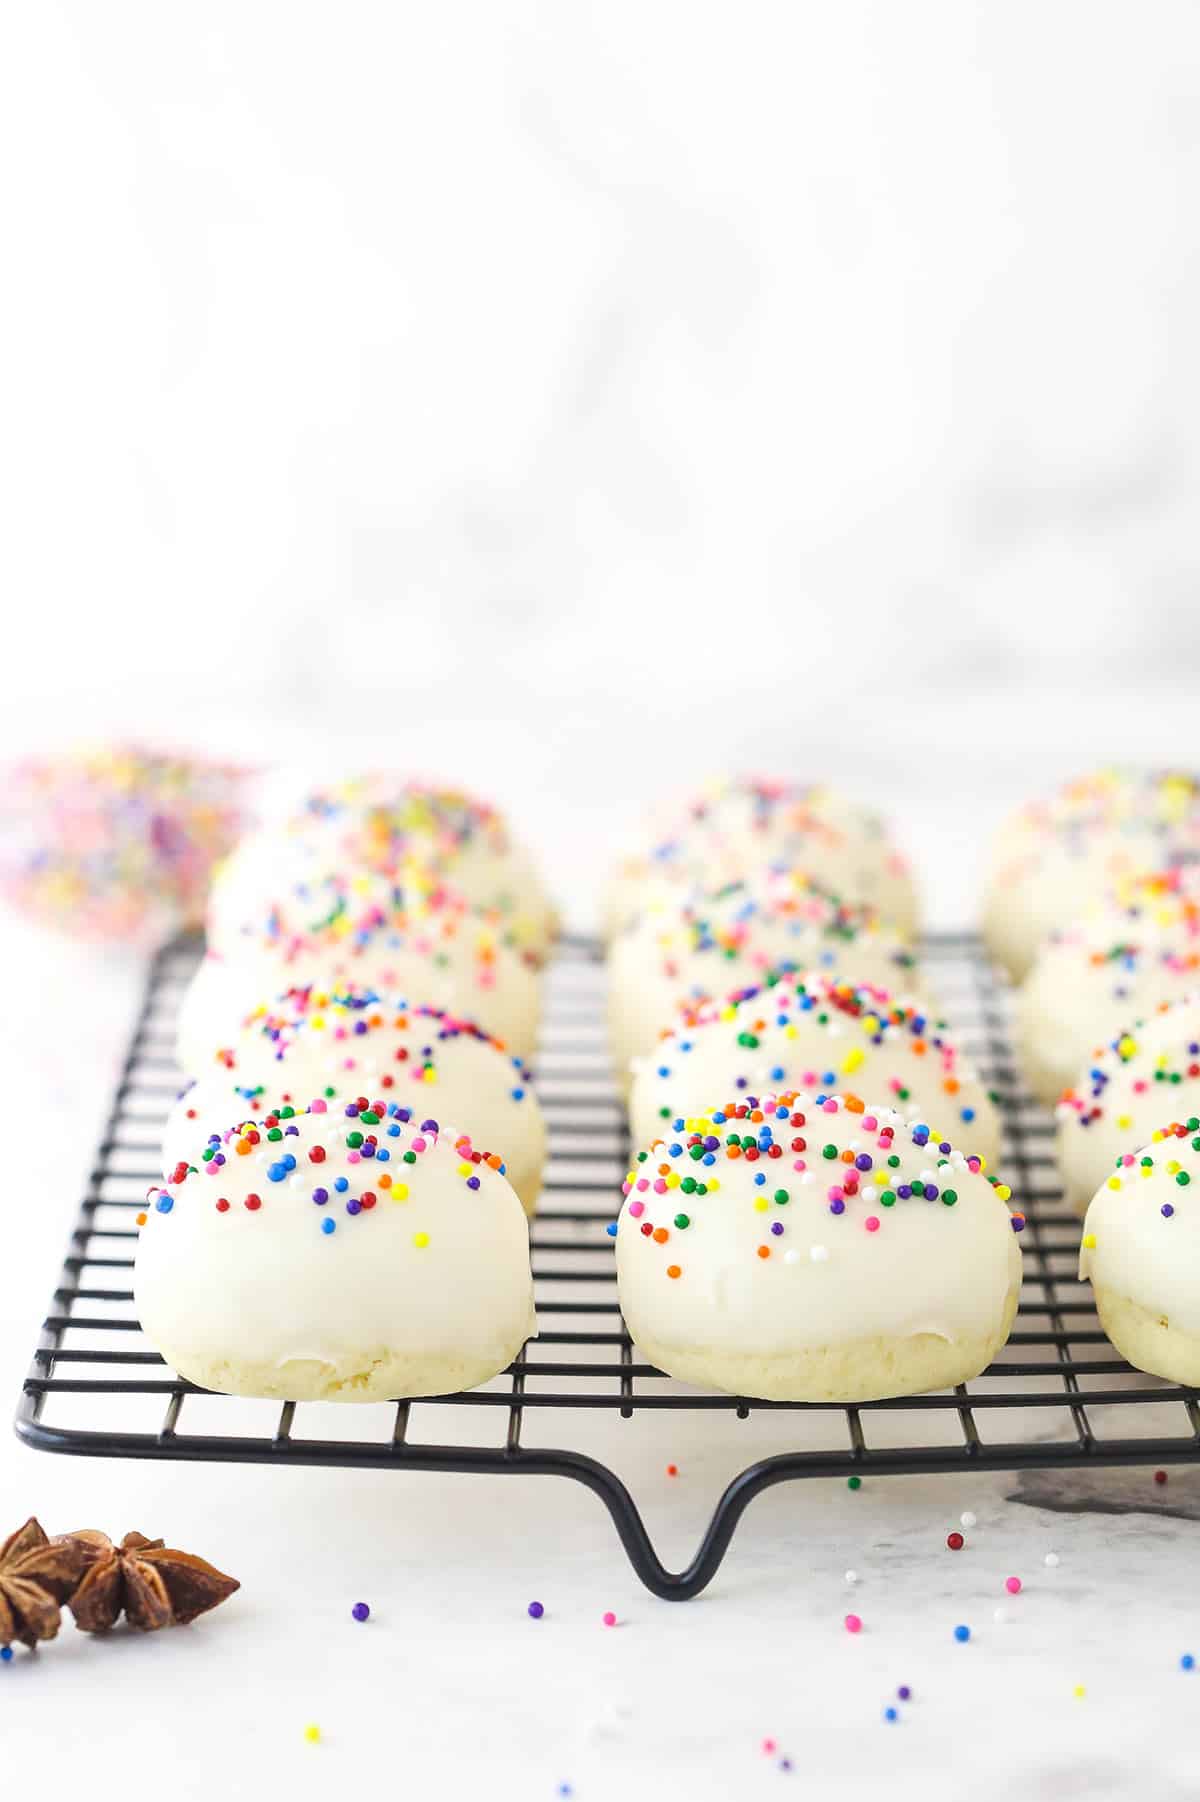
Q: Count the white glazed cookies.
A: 12